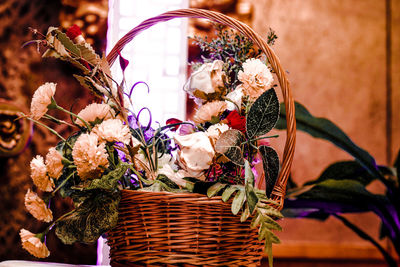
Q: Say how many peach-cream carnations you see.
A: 11